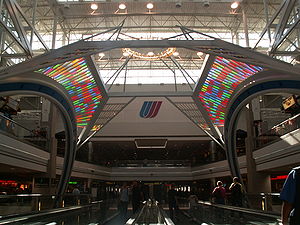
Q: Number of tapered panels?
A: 2